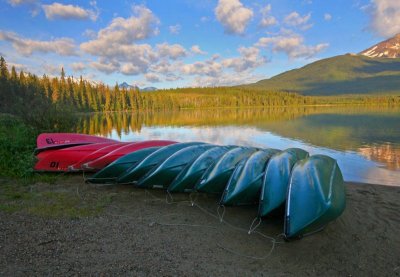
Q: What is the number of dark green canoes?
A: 8